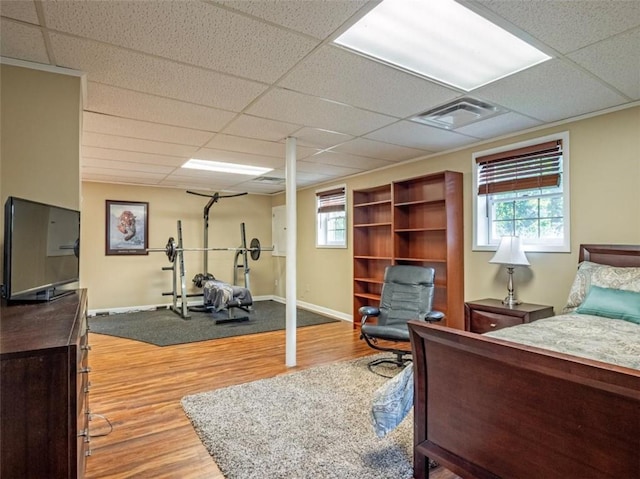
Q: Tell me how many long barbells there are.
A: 1